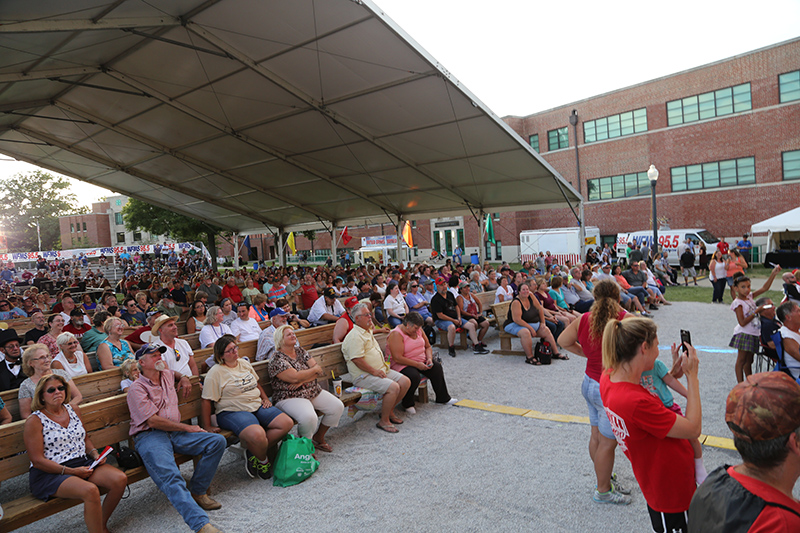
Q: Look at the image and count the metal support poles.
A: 6